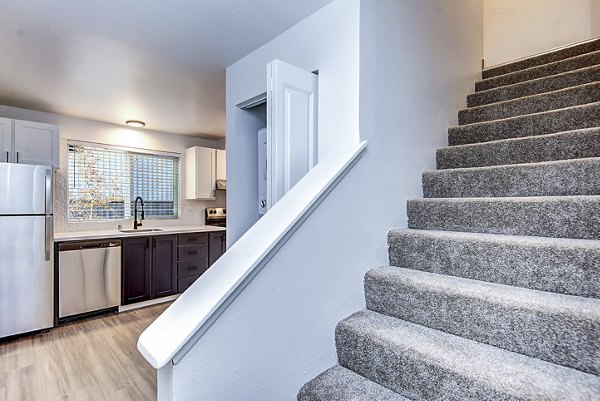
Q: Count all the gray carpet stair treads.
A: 12